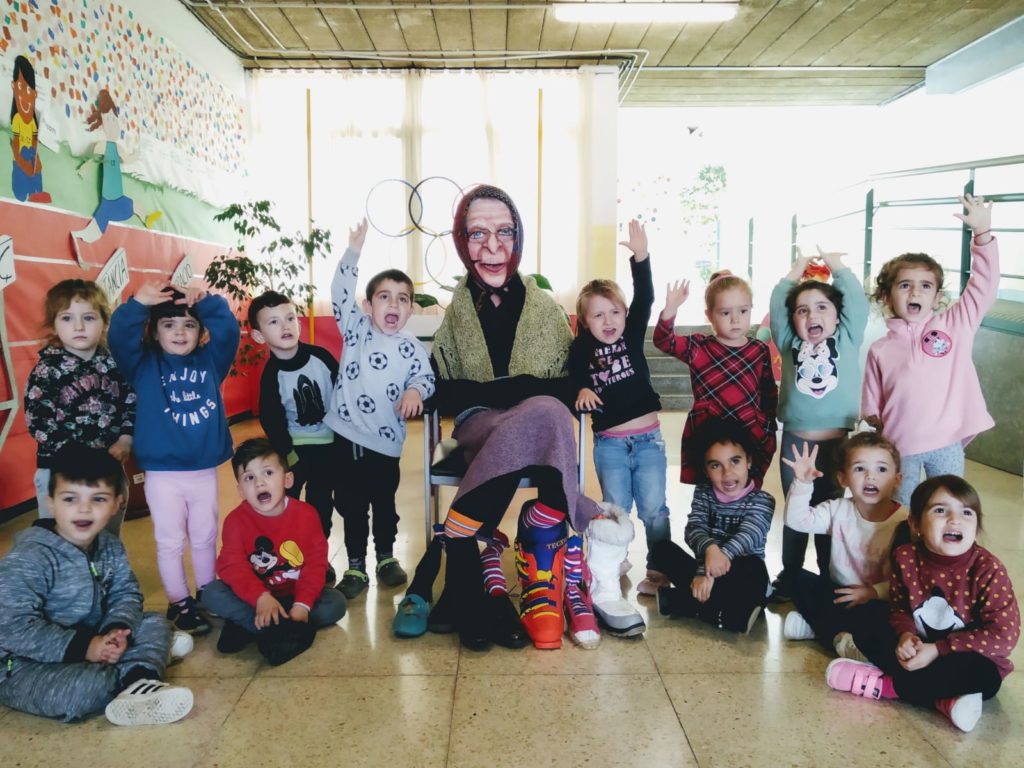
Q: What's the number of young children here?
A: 13